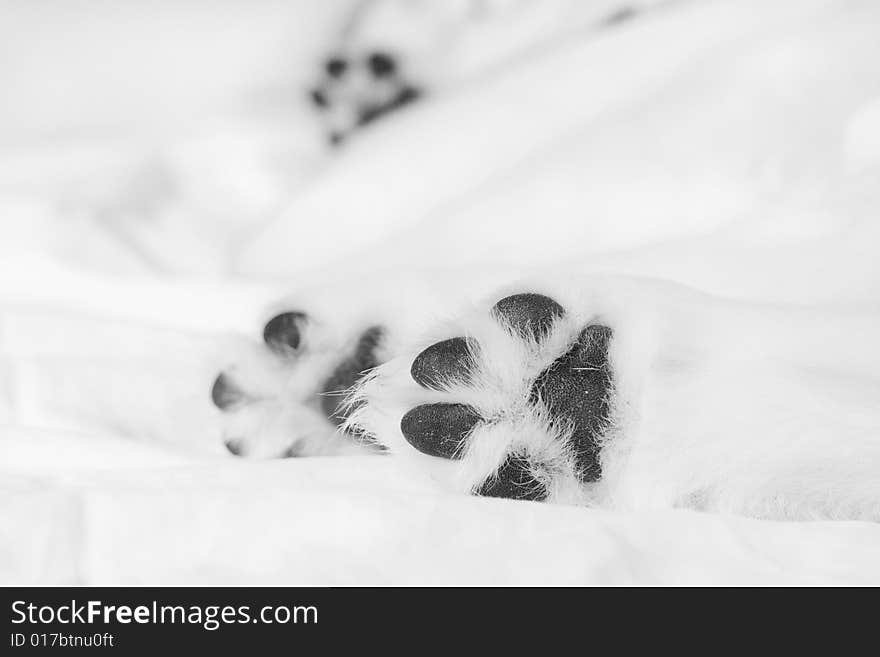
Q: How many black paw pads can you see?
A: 15